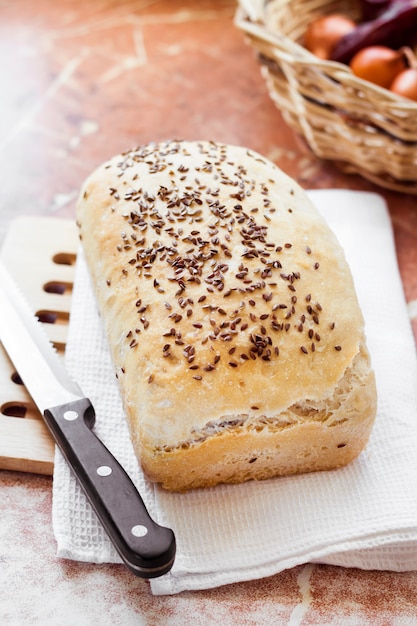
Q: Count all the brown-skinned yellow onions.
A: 3